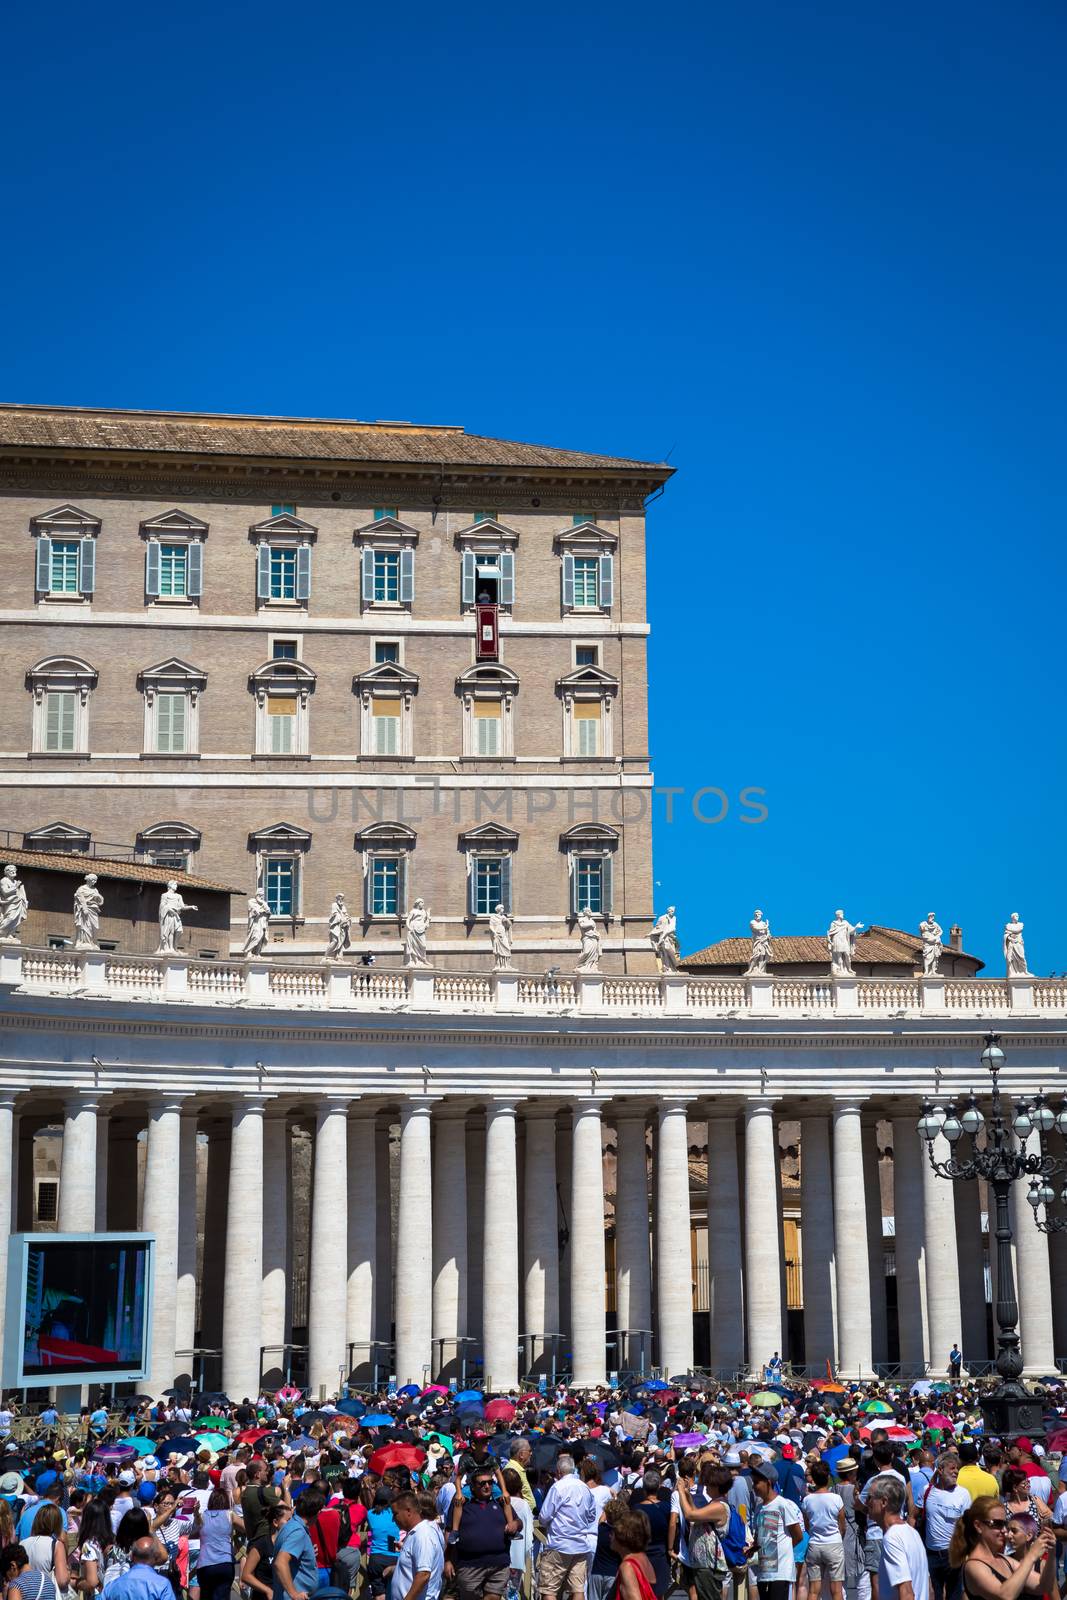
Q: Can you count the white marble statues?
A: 13